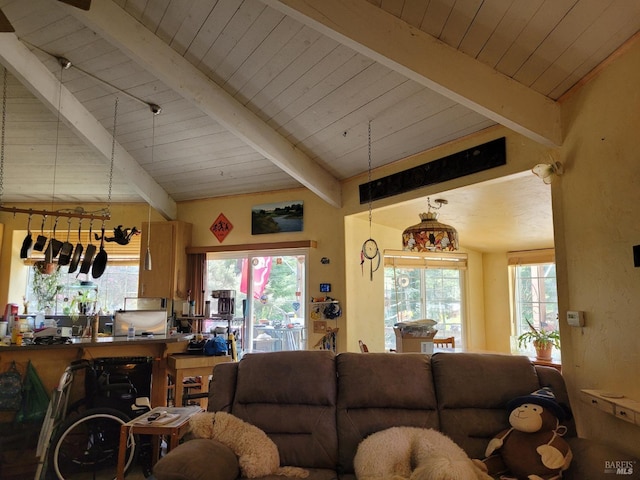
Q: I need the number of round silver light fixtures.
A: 2